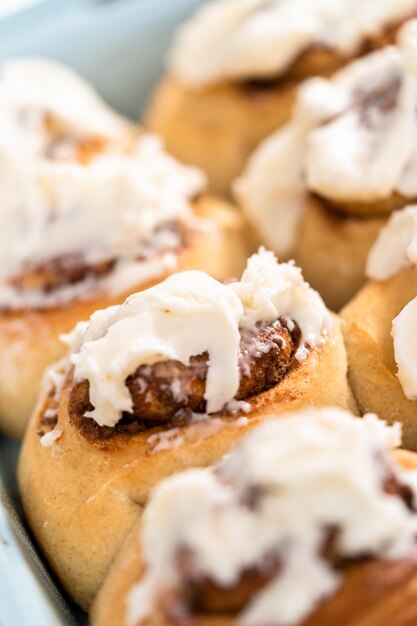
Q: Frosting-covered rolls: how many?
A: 6